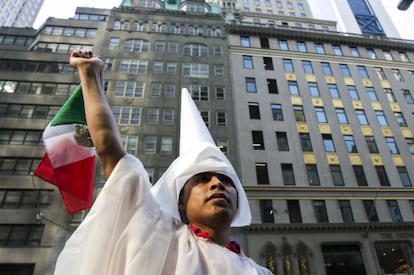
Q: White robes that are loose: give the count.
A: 1